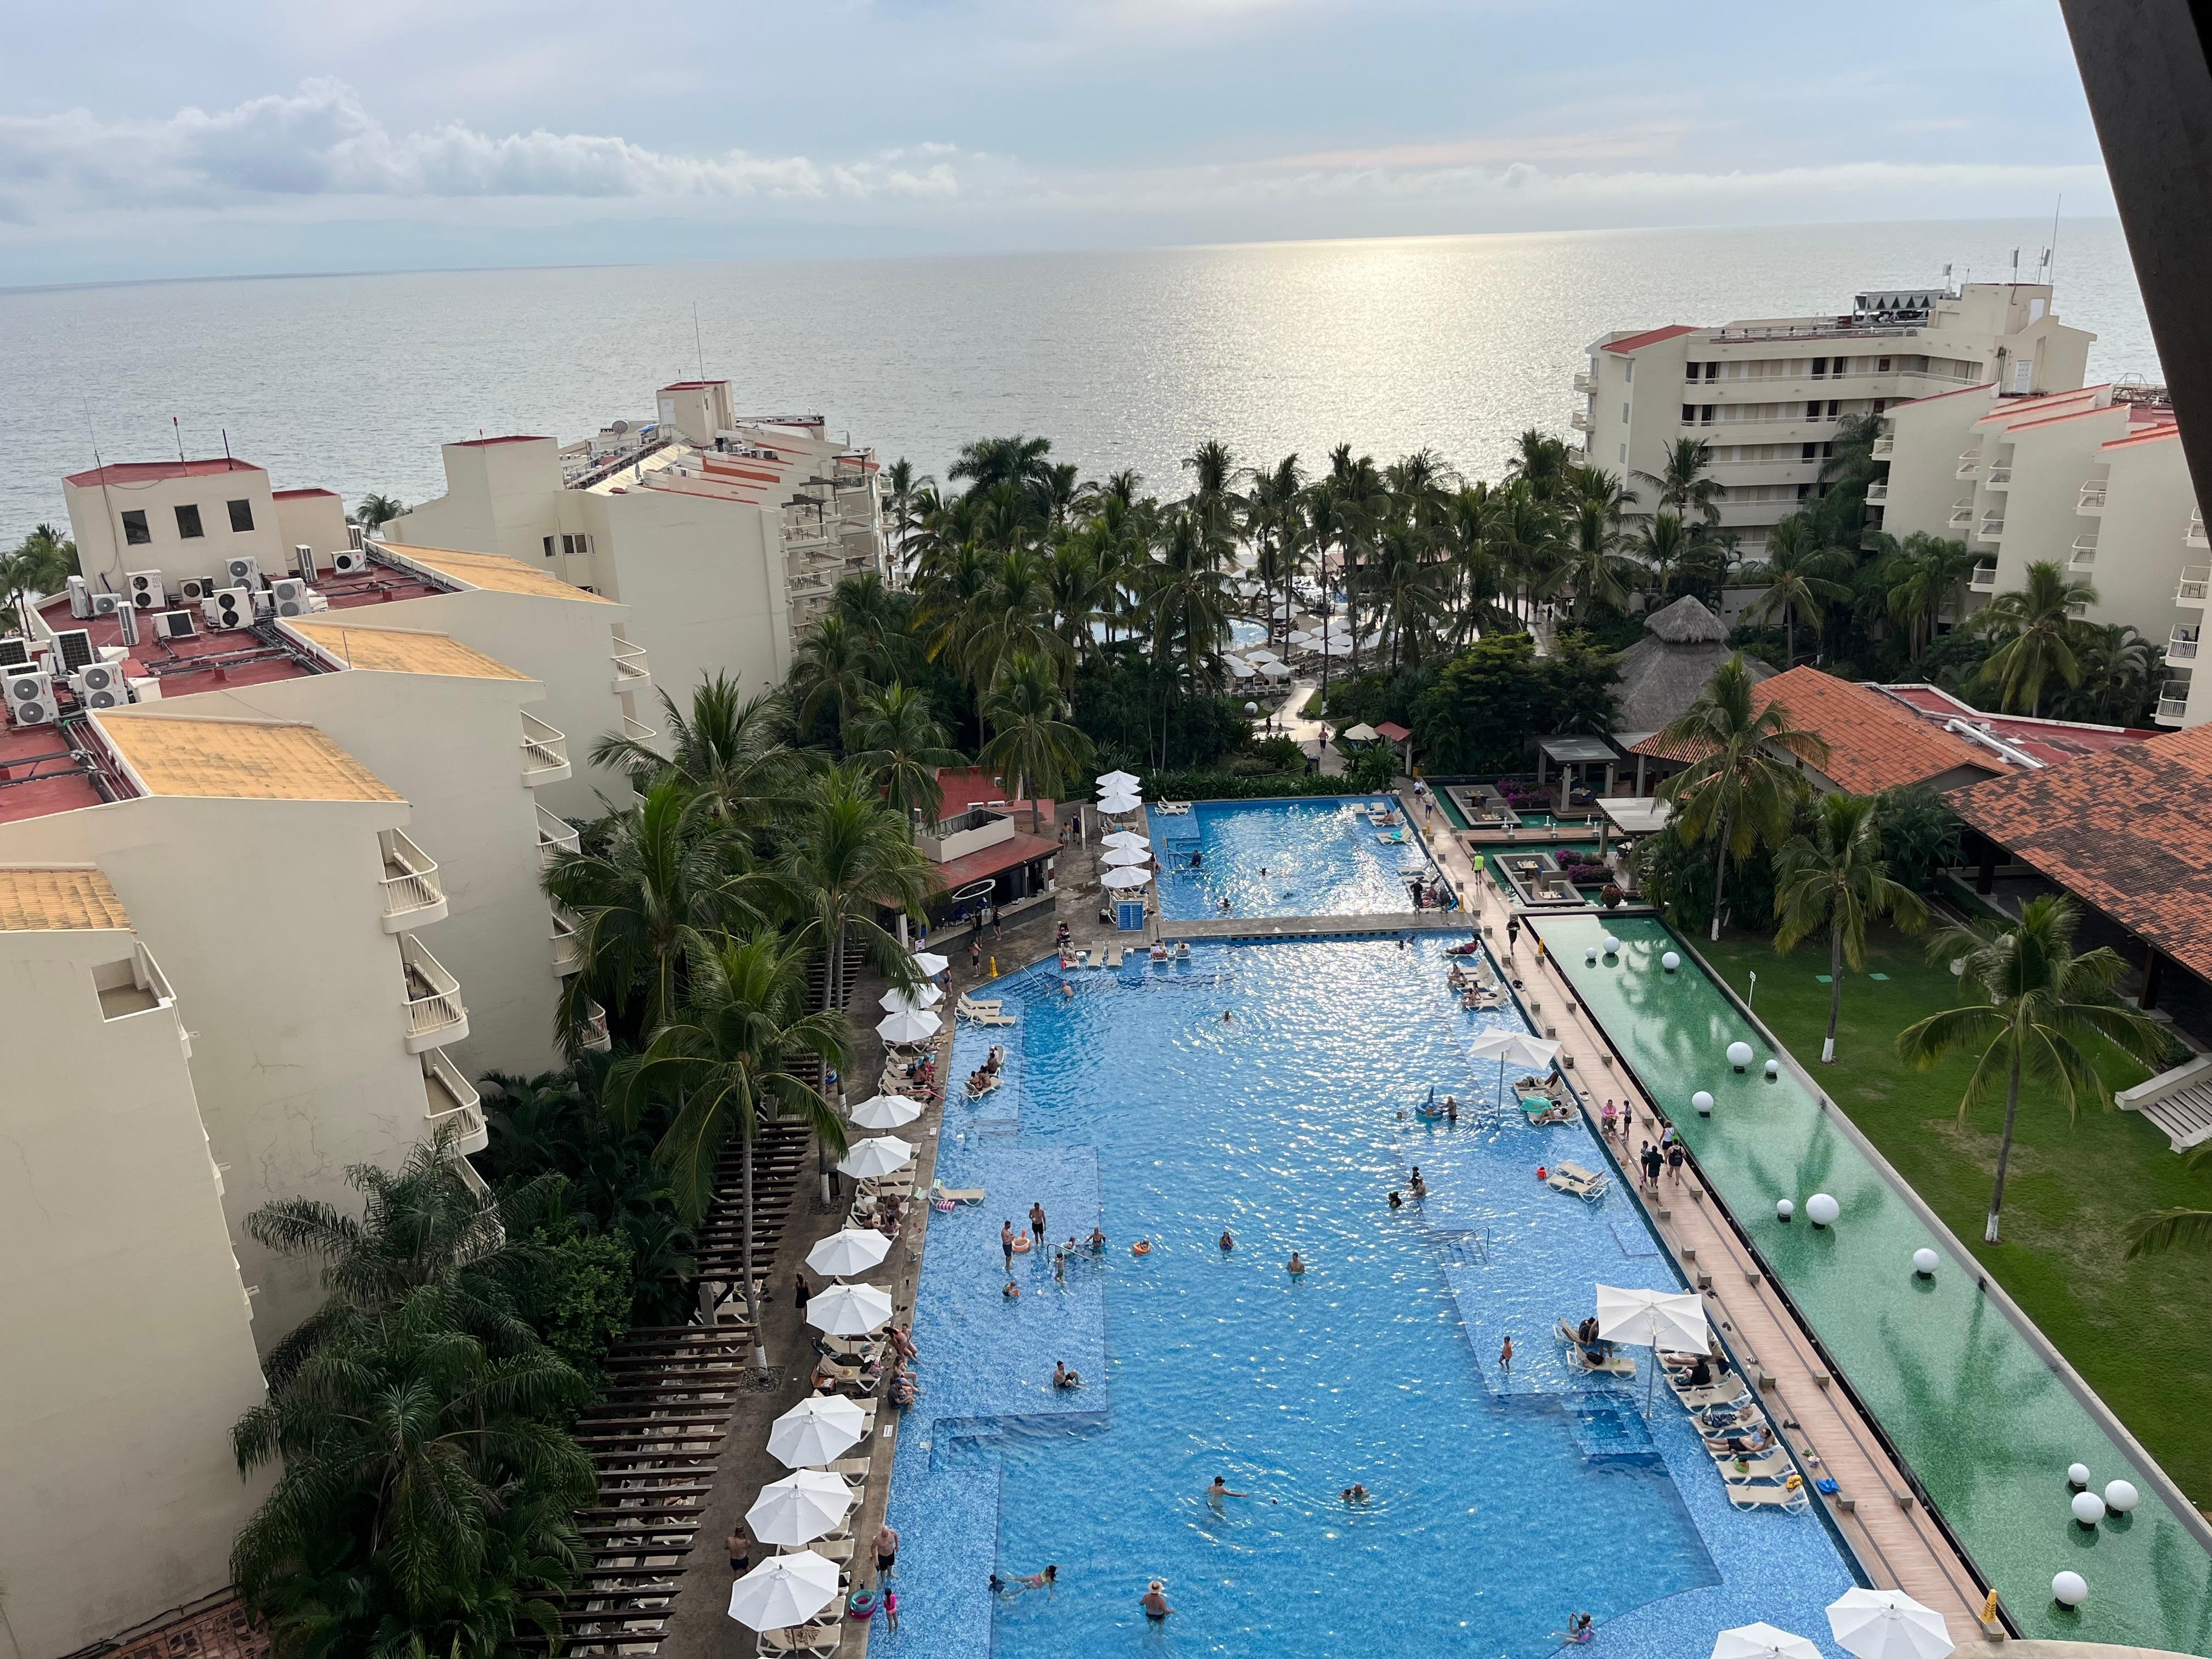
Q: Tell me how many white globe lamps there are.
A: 13